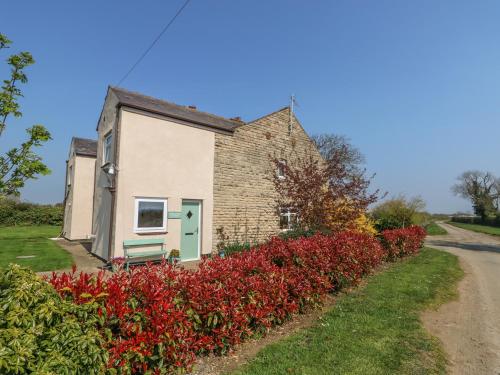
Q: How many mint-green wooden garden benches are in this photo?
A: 1